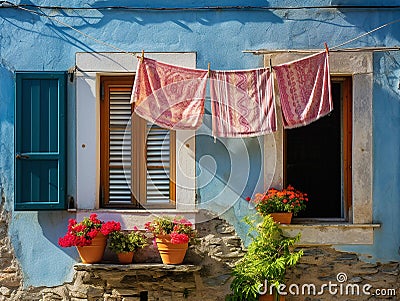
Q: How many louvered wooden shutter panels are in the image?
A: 2